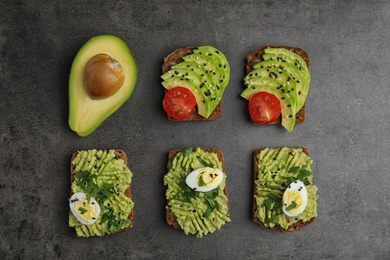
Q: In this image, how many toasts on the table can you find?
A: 5